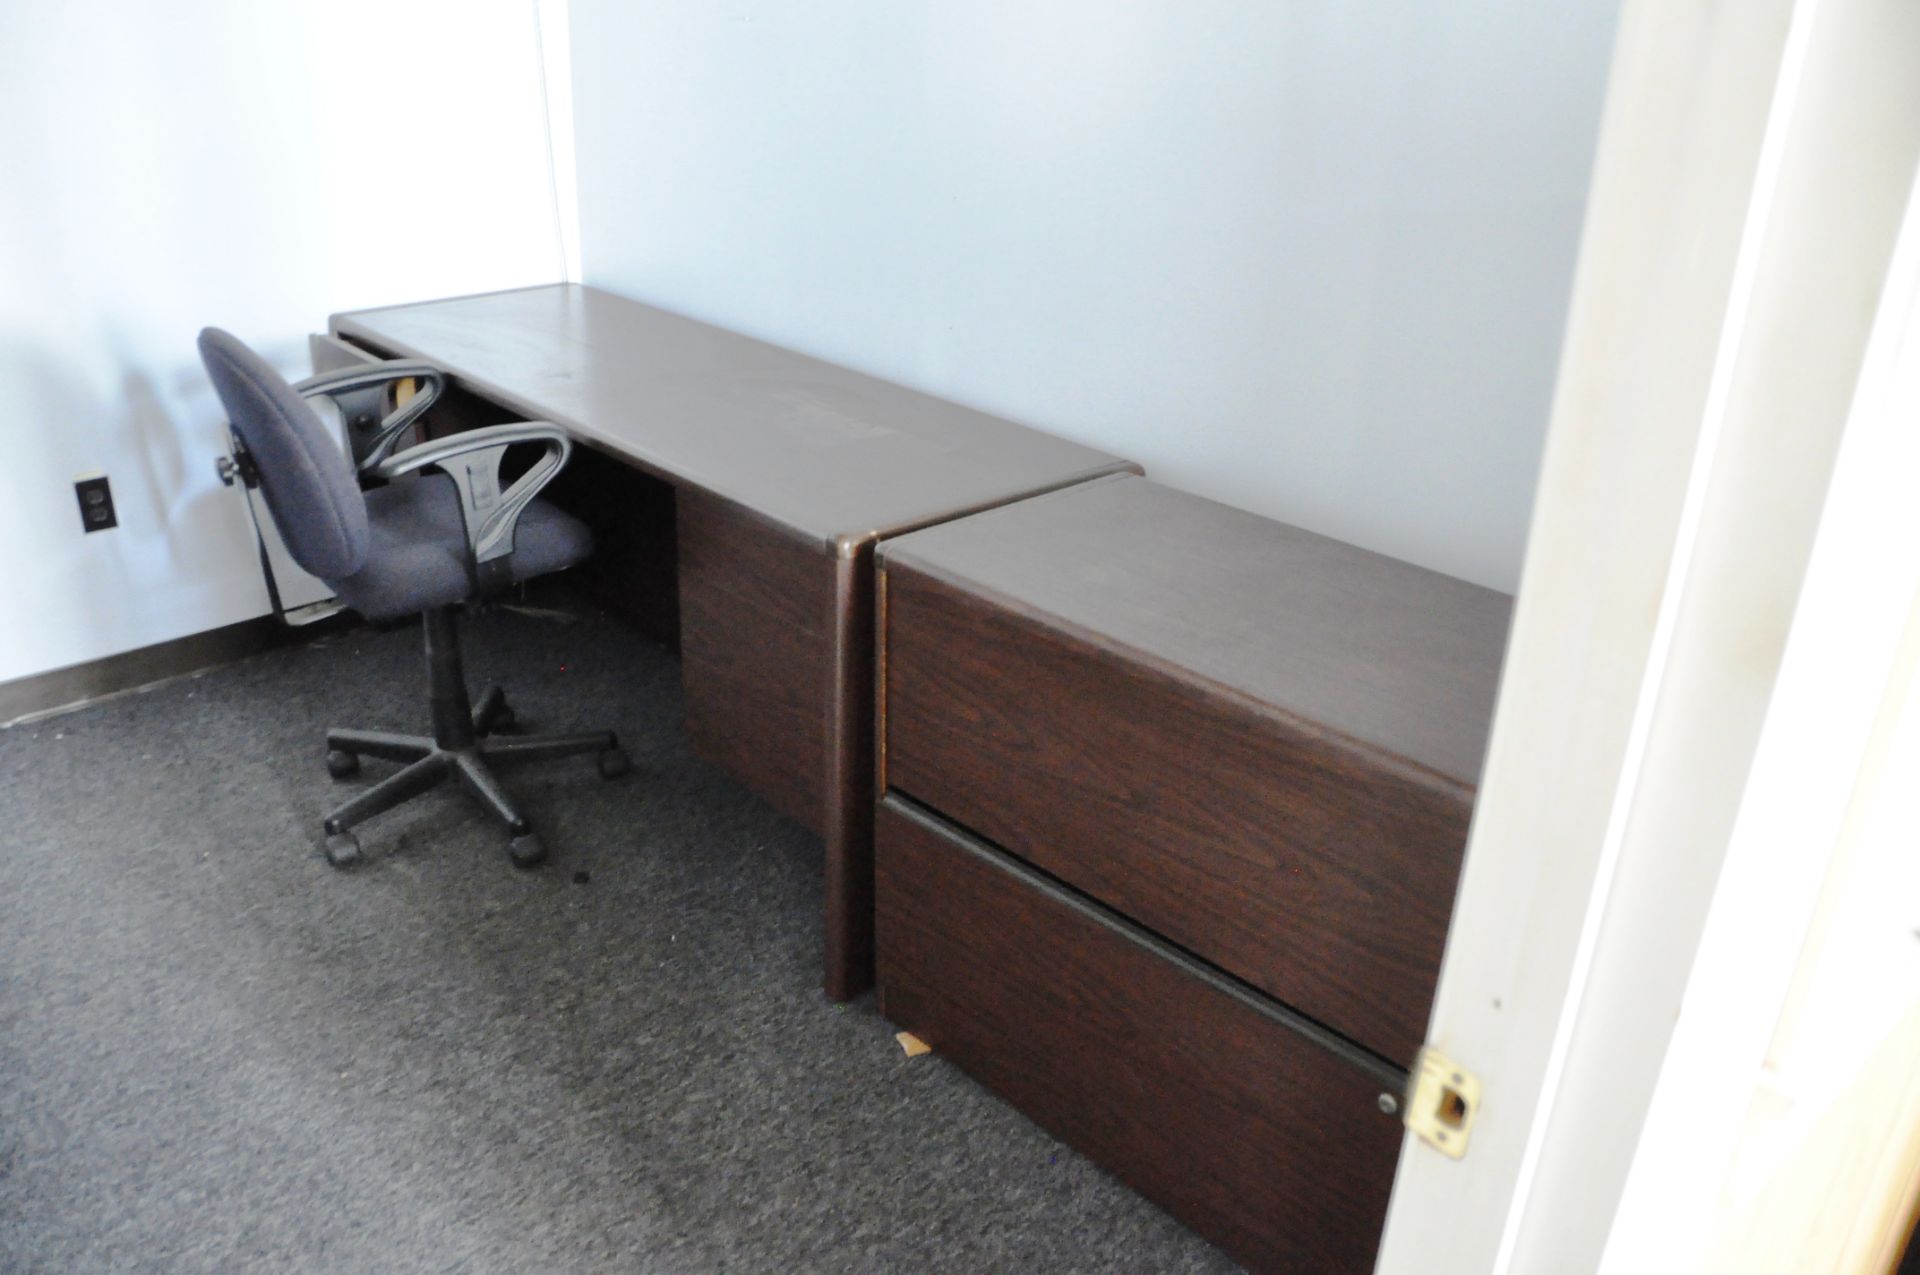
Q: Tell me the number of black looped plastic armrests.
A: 2